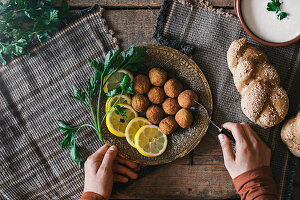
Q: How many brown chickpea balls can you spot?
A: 10